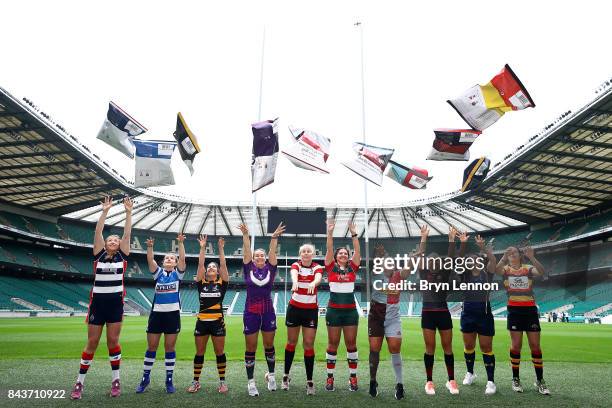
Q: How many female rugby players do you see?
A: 10